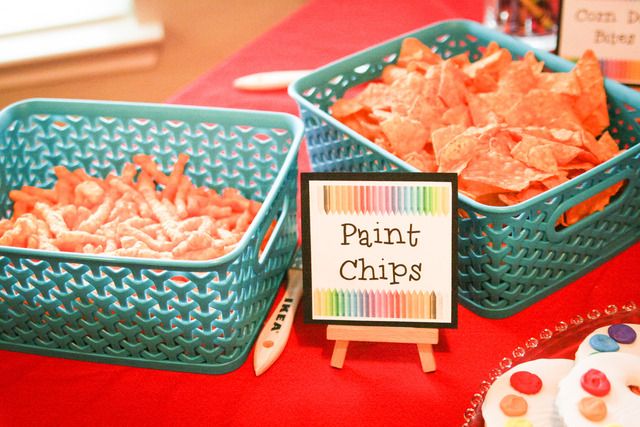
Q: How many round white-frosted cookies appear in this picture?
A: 3